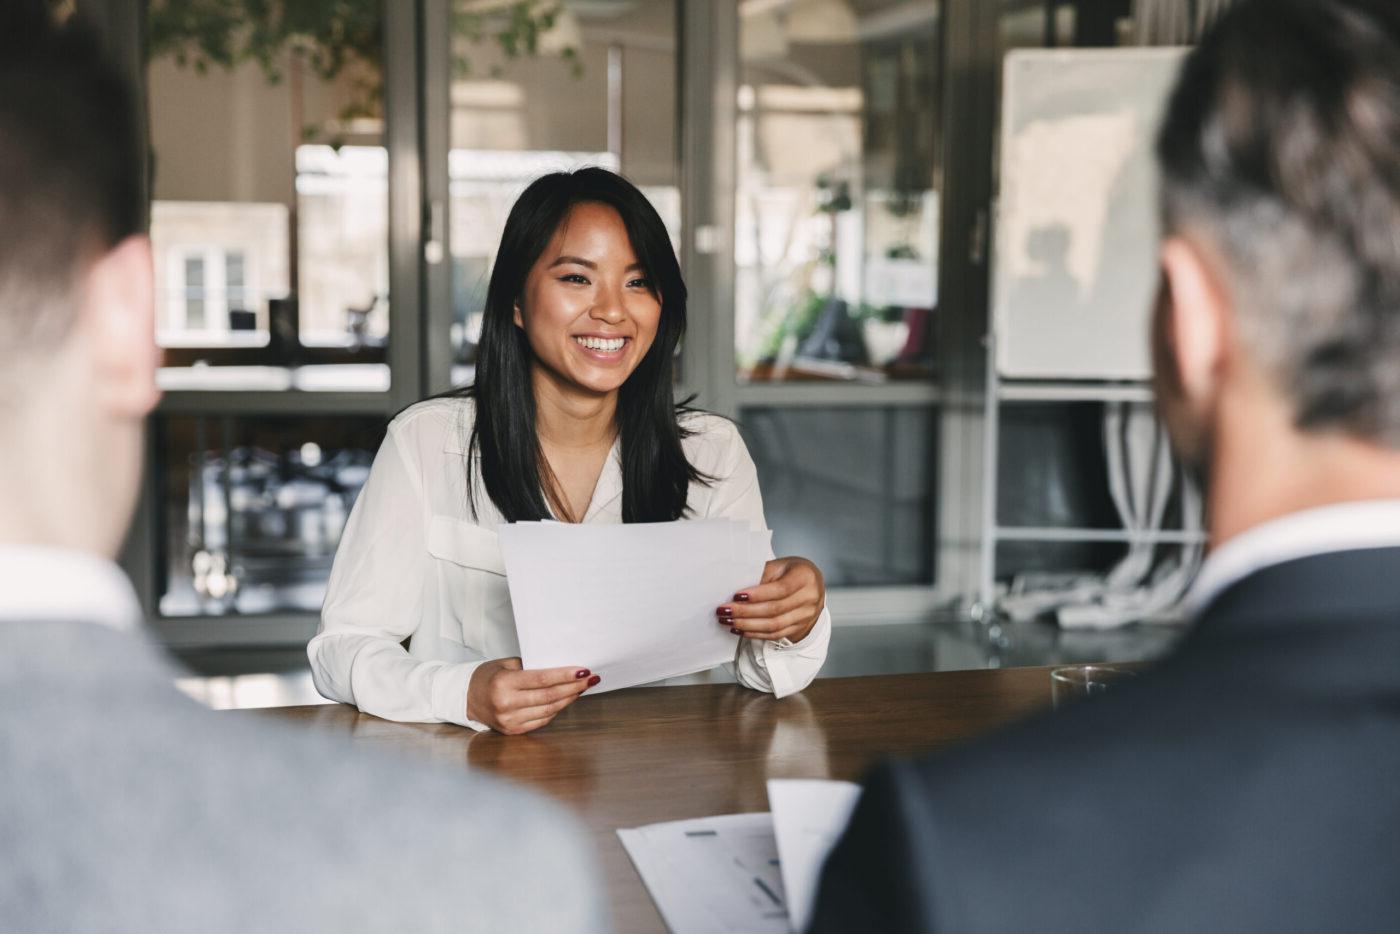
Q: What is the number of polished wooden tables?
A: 1